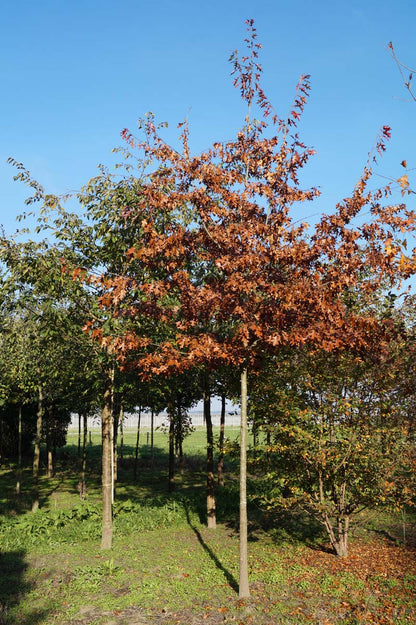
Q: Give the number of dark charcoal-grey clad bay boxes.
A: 0